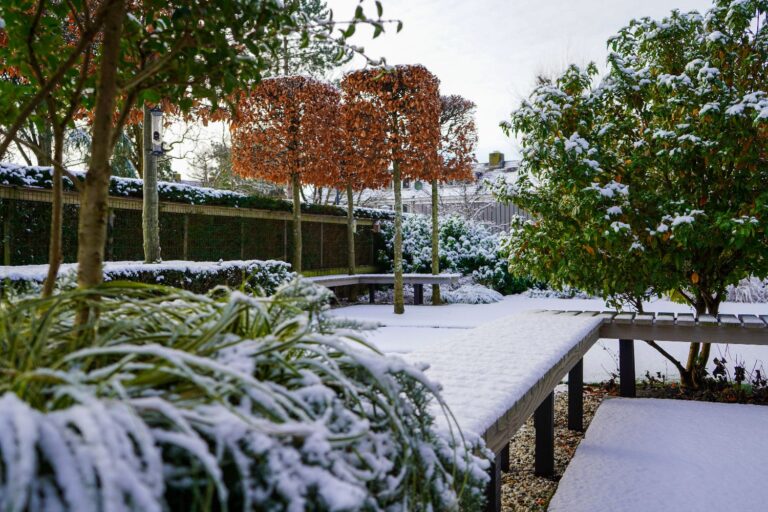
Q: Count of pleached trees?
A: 4